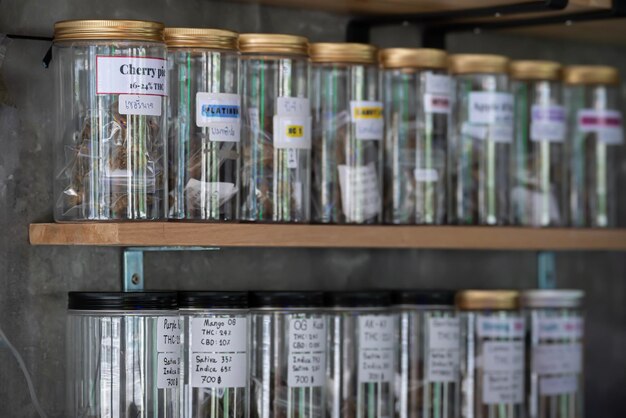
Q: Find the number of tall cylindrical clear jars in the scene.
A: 15